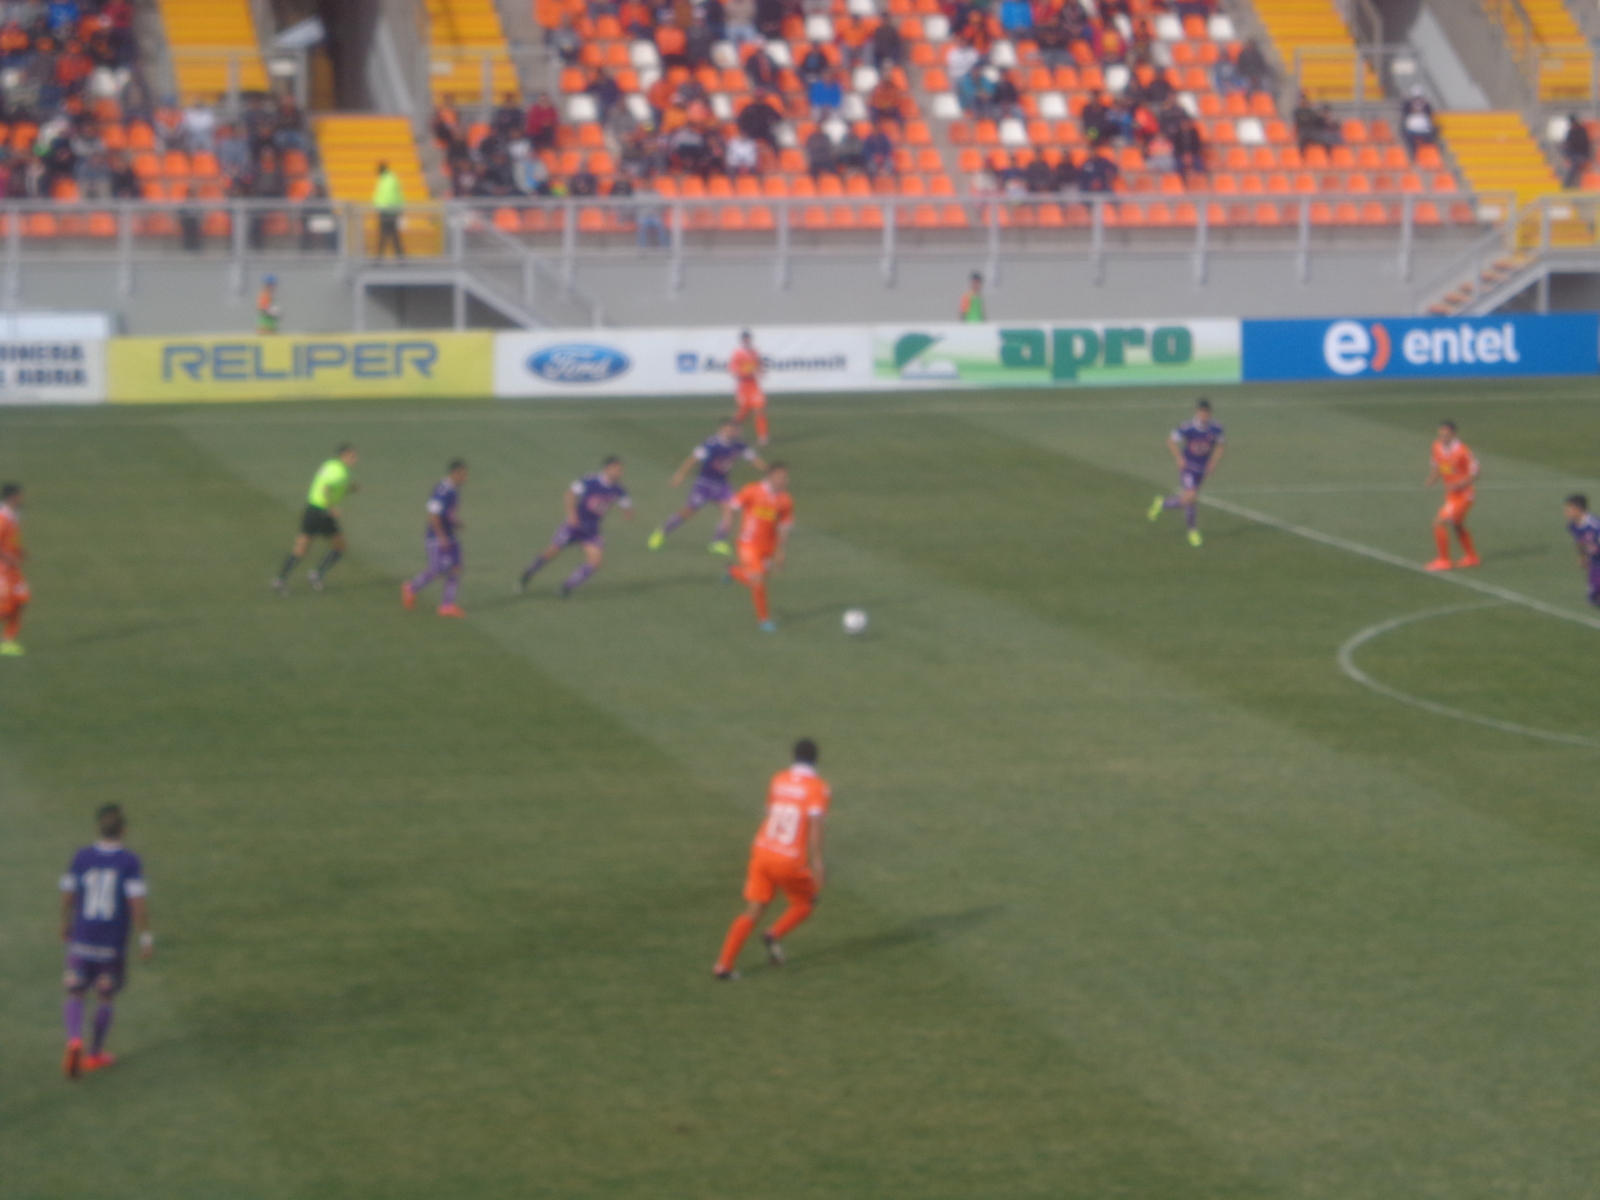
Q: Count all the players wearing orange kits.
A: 5